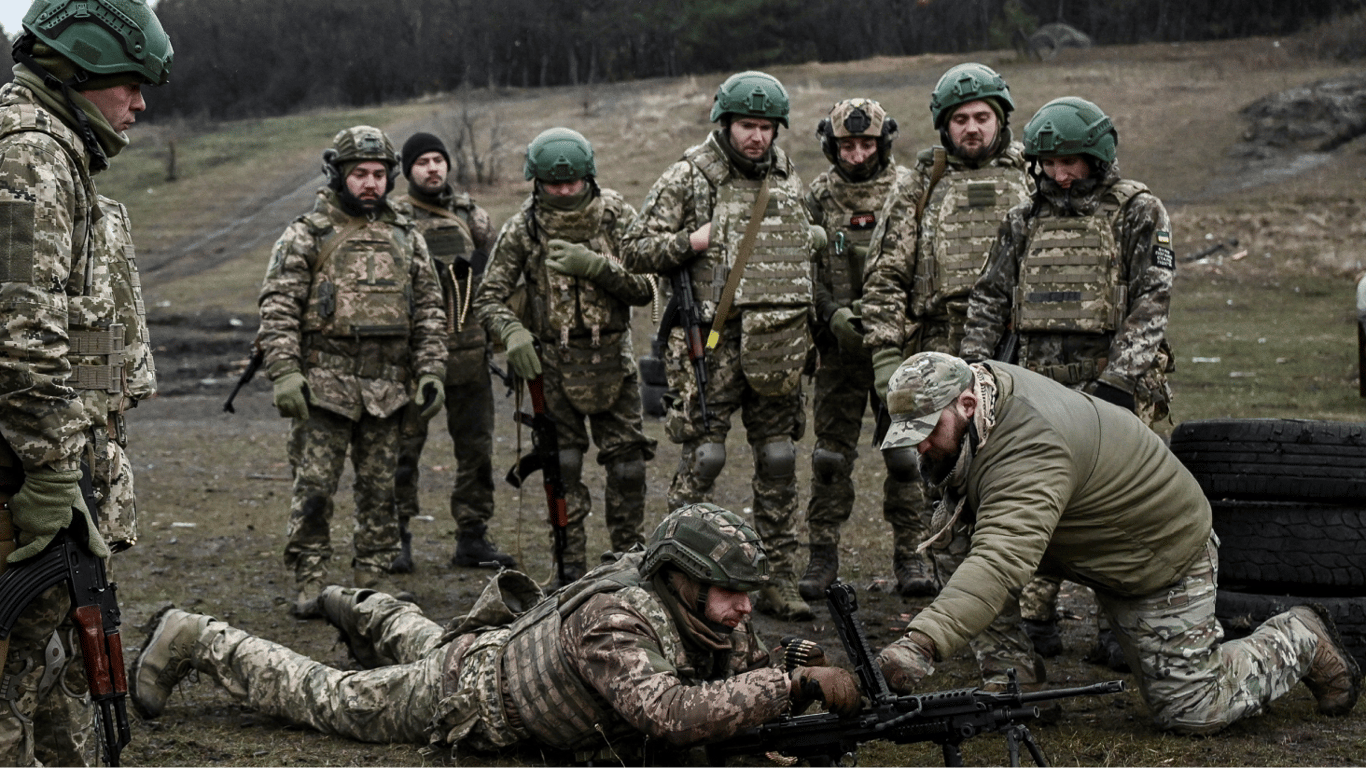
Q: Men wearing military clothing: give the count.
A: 10